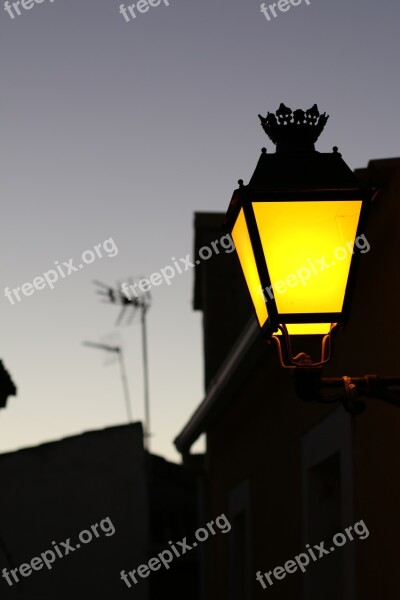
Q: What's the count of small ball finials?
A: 3